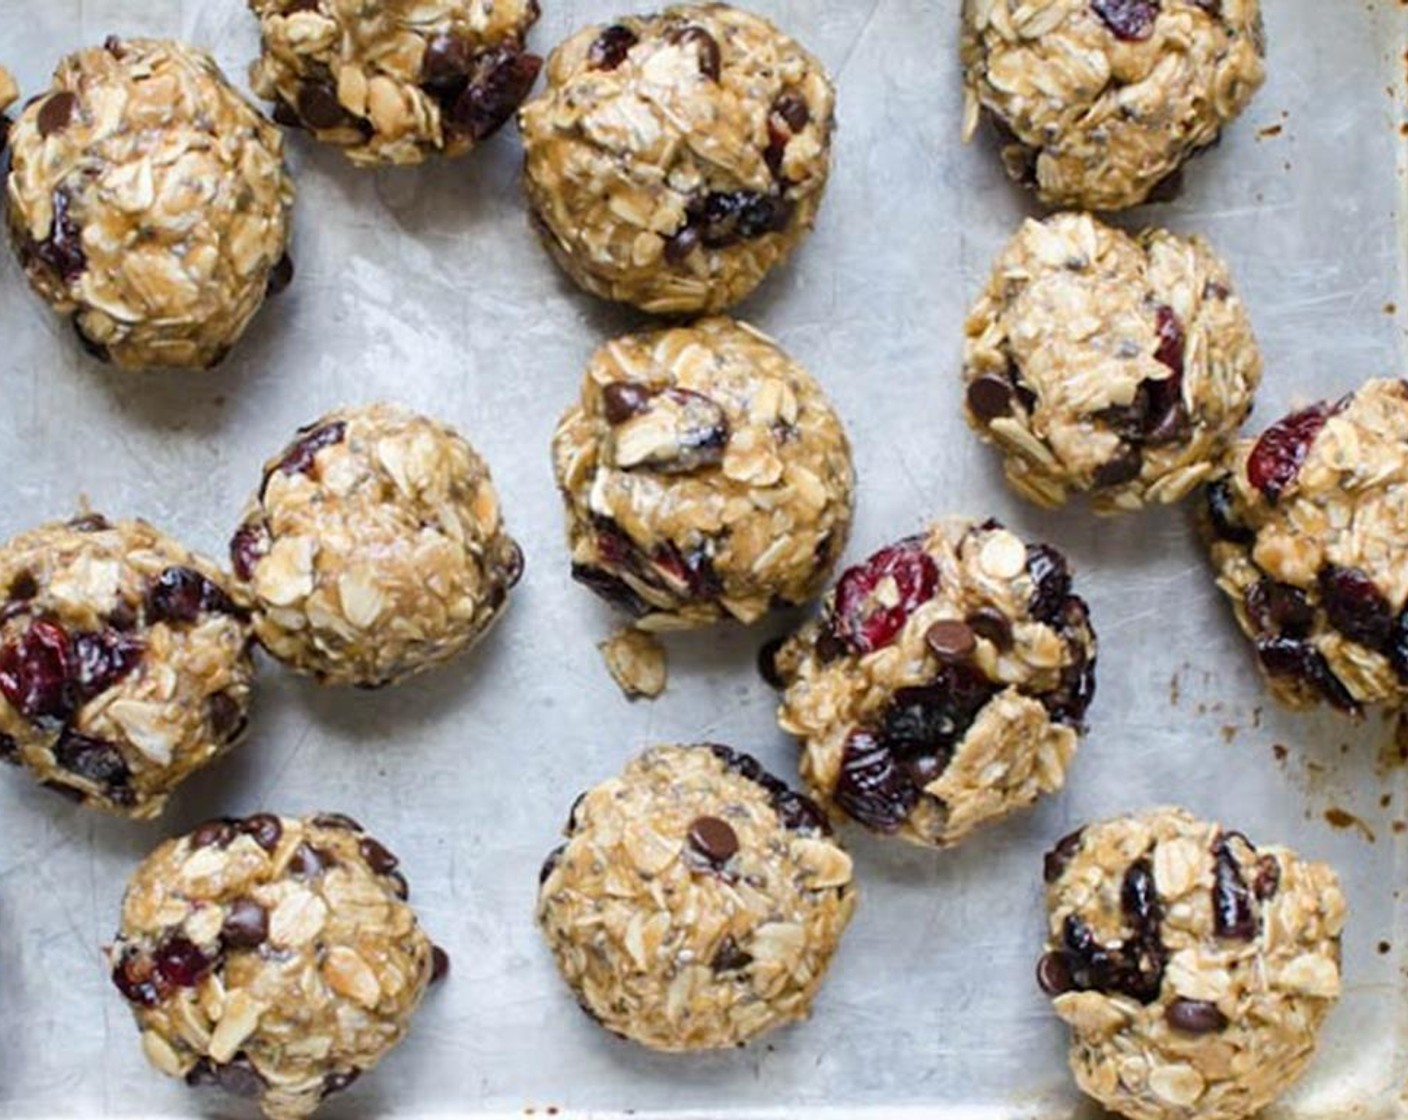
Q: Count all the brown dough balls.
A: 13